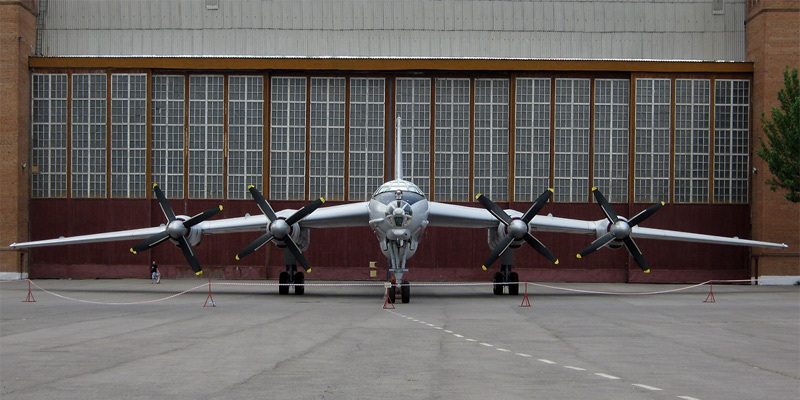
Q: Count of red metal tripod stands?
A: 5